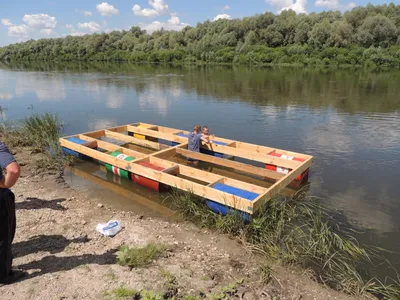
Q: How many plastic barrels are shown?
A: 8